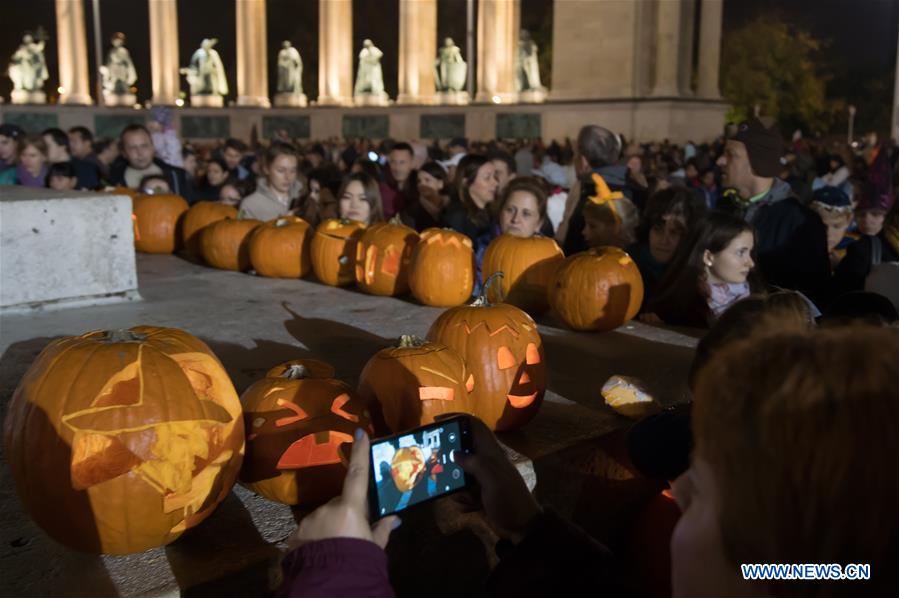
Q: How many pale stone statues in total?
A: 7